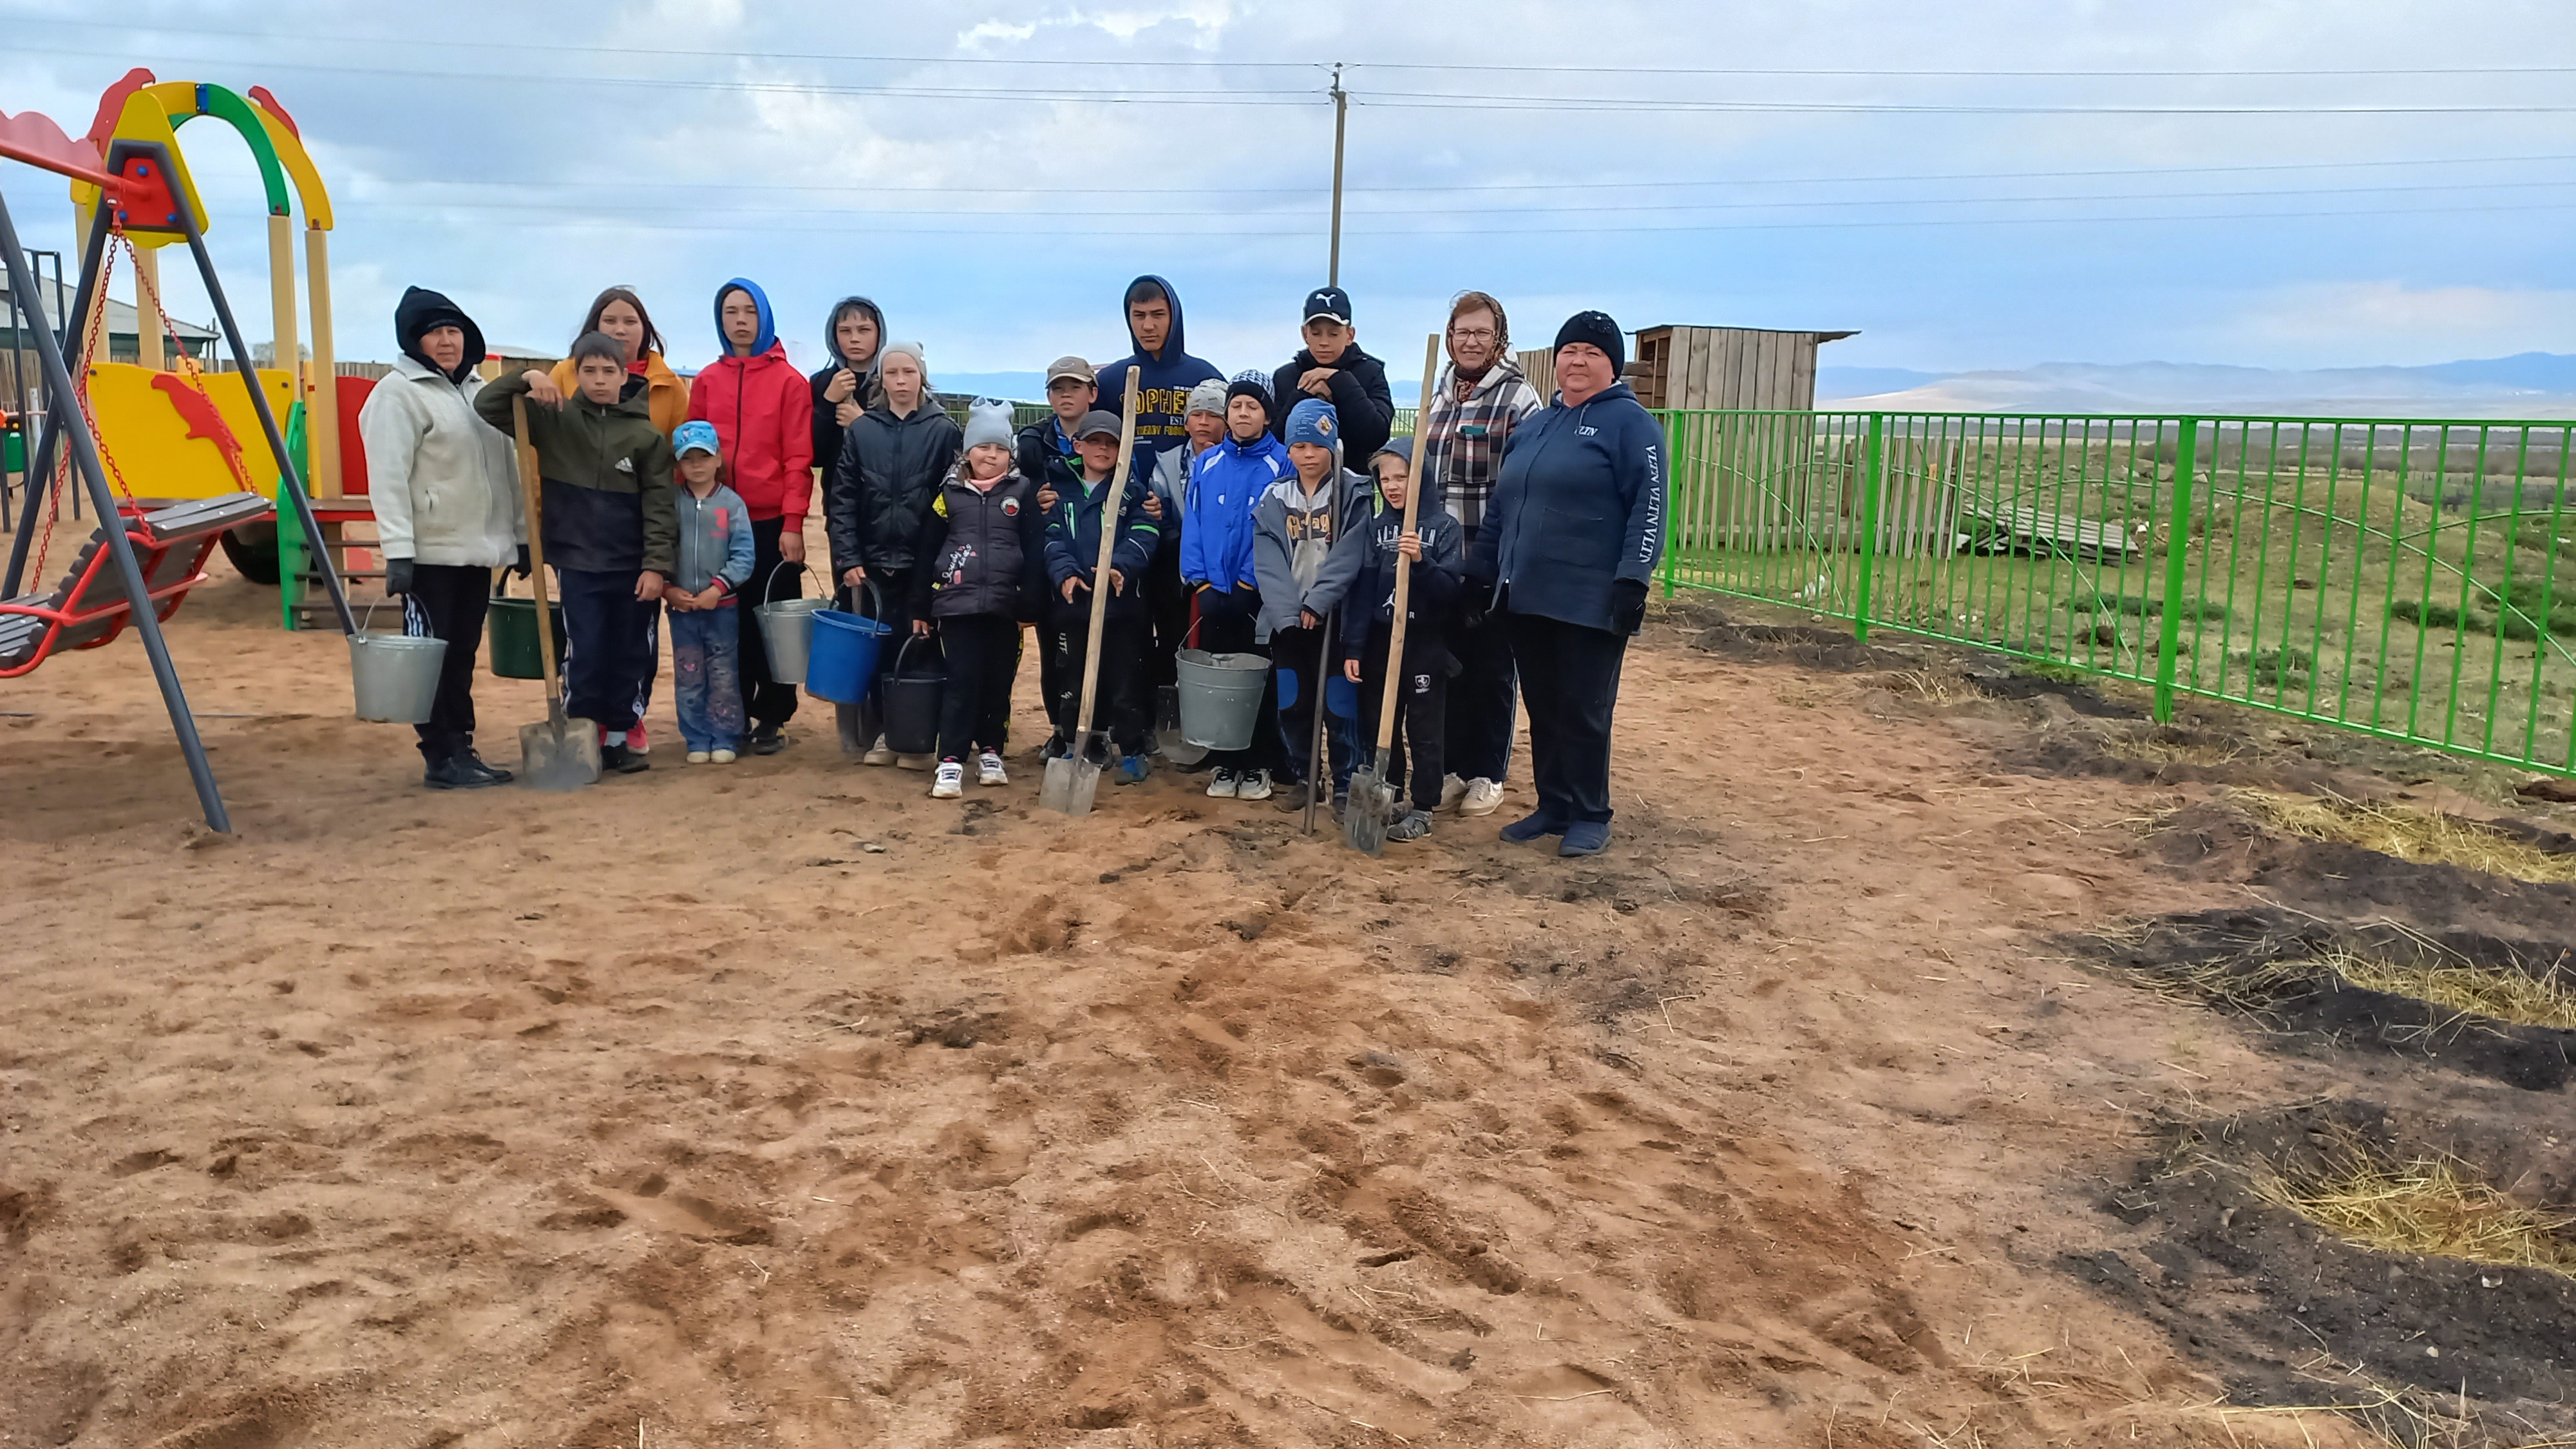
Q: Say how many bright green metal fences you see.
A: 1